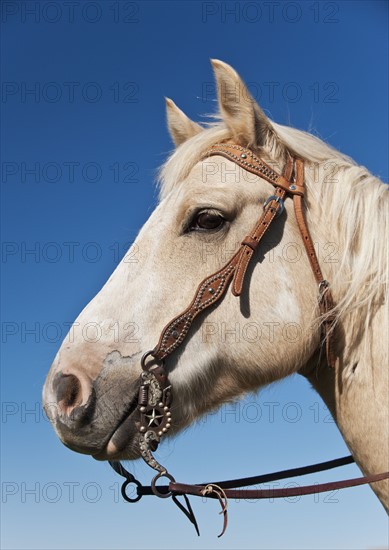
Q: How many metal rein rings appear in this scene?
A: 2